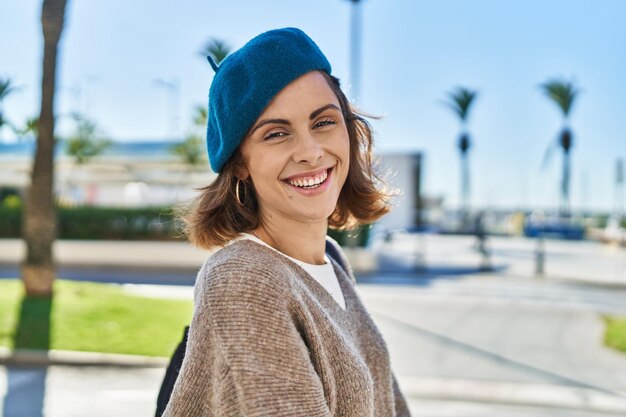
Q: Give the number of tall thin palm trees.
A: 2